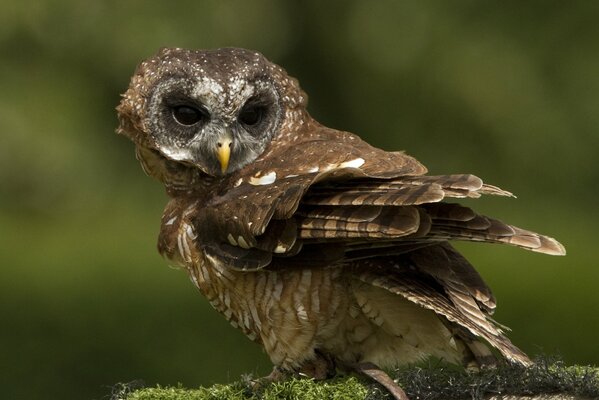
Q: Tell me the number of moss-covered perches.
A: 1